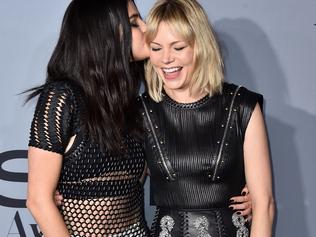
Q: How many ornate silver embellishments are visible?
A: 3